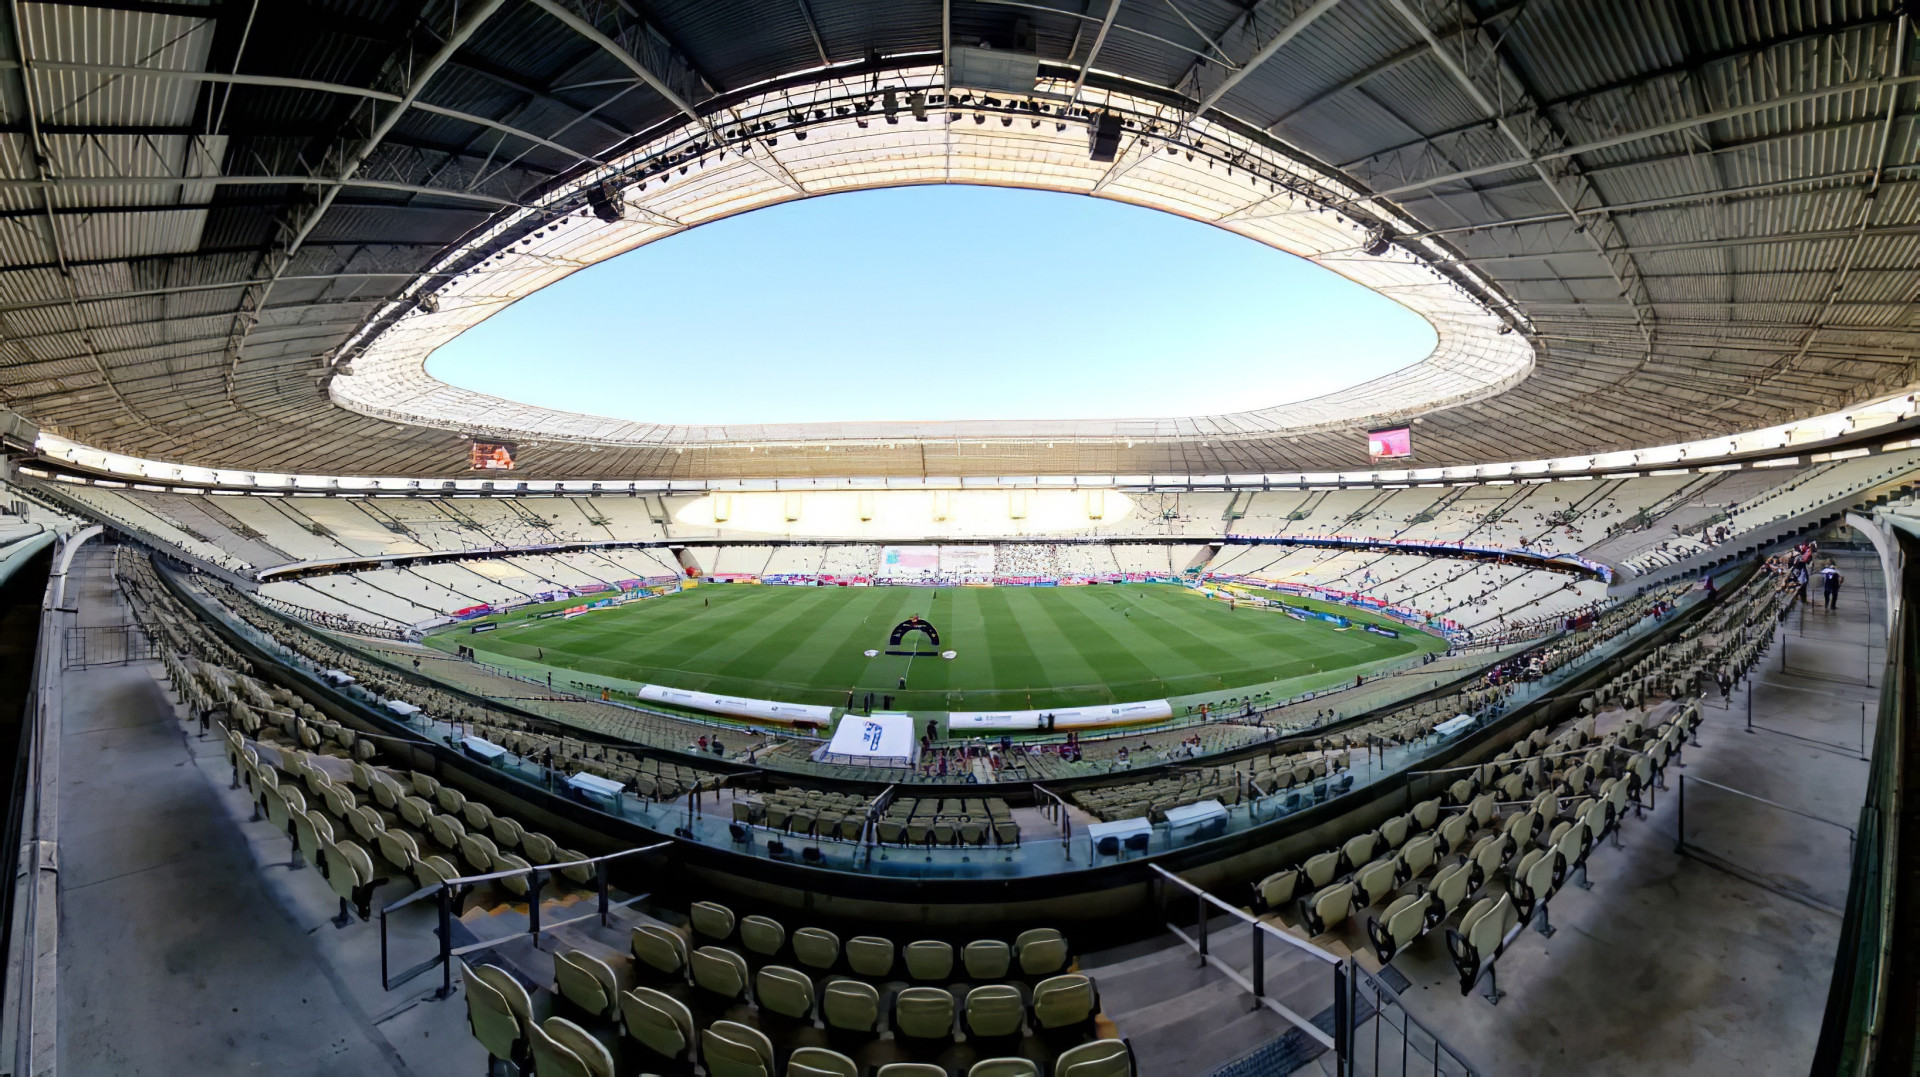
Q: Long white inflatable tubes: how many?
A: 2